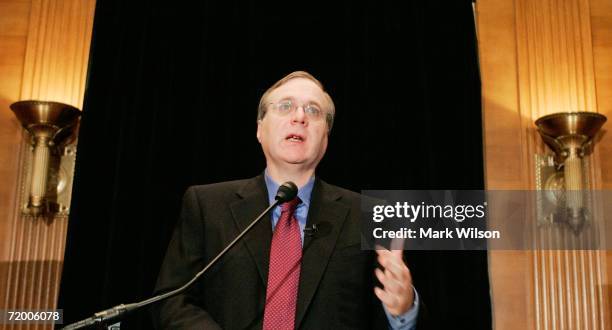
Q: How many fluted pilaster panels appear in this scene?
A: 2